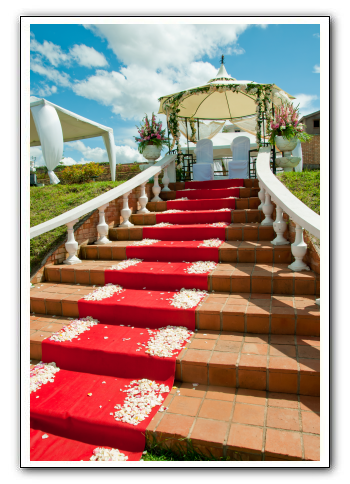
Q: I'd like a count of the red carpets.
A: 1